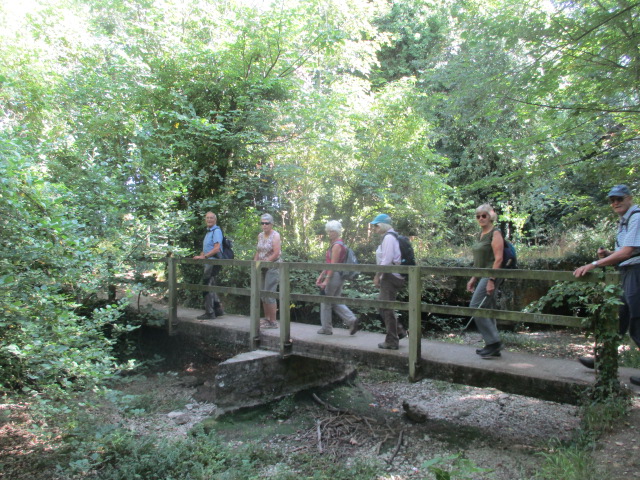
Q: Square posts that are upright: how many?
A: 5